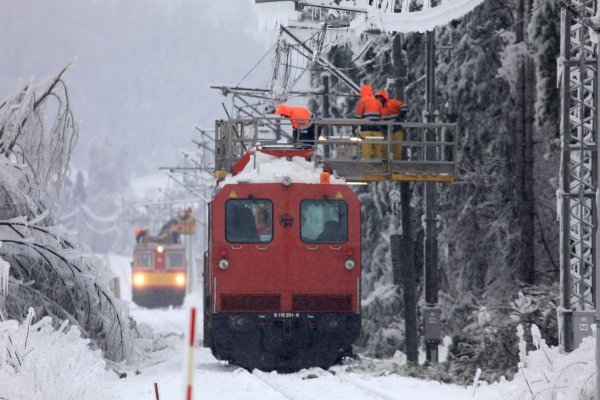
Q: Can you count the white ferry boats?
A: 0